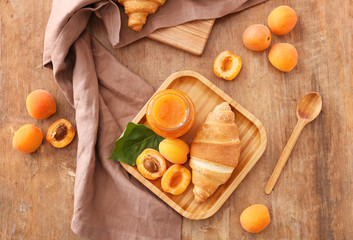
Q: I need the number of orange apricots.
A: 11